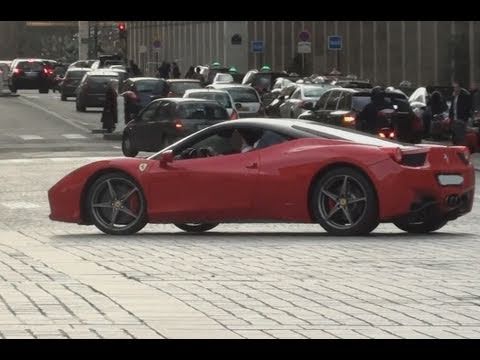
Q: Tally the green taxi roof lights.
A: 3